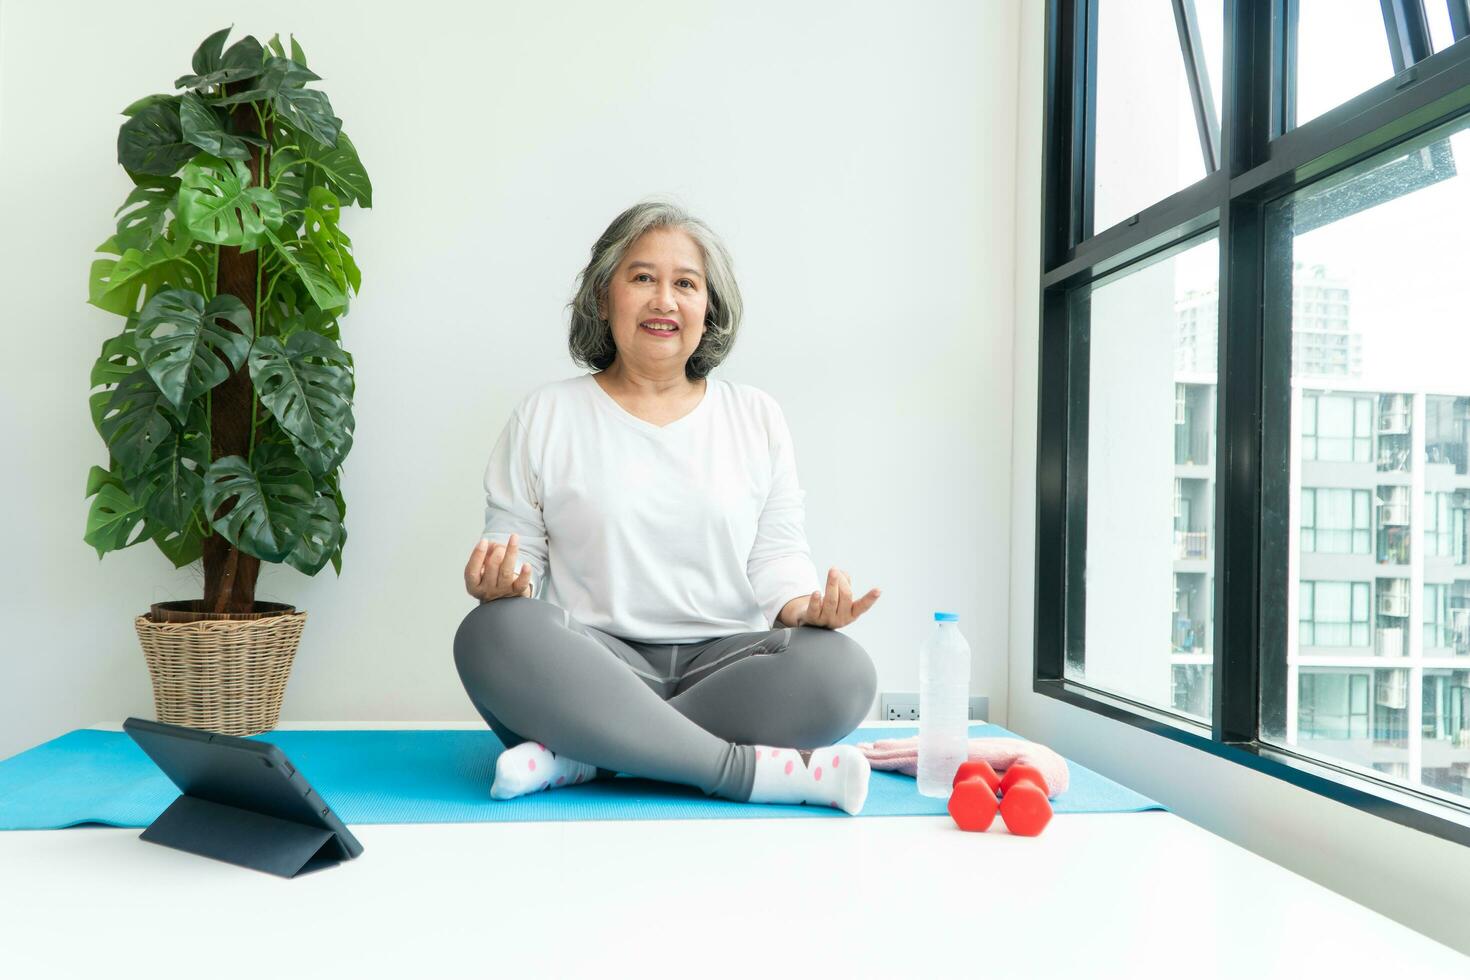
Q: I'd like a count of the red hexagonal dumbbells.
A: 2